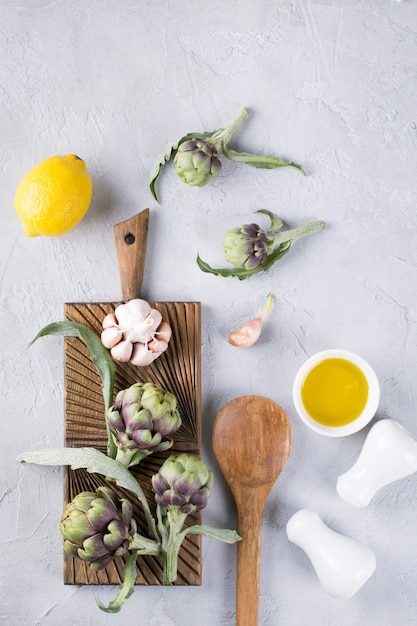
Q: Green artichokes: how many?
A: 5